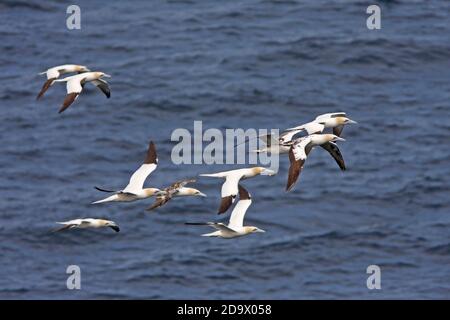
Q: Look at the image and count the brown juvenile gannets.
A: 1